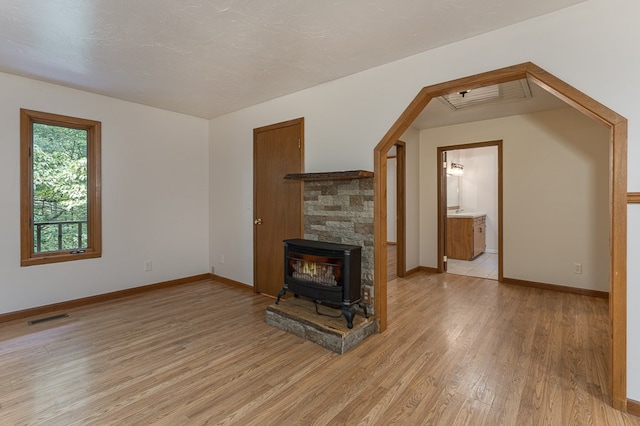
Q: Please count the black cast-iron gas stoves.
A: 1